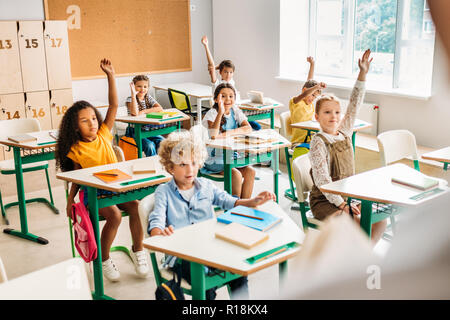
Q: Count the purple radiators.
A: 0